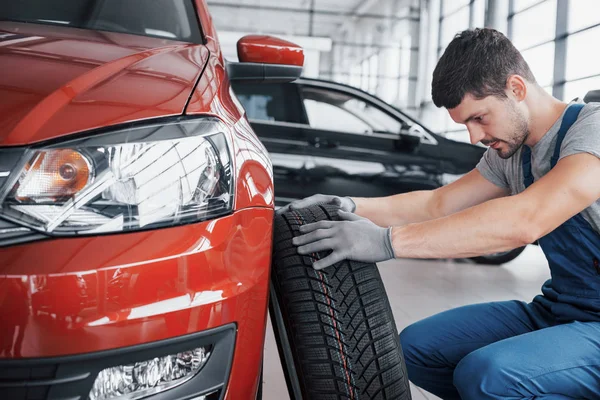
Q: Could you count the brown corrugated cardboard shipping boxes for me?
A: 0